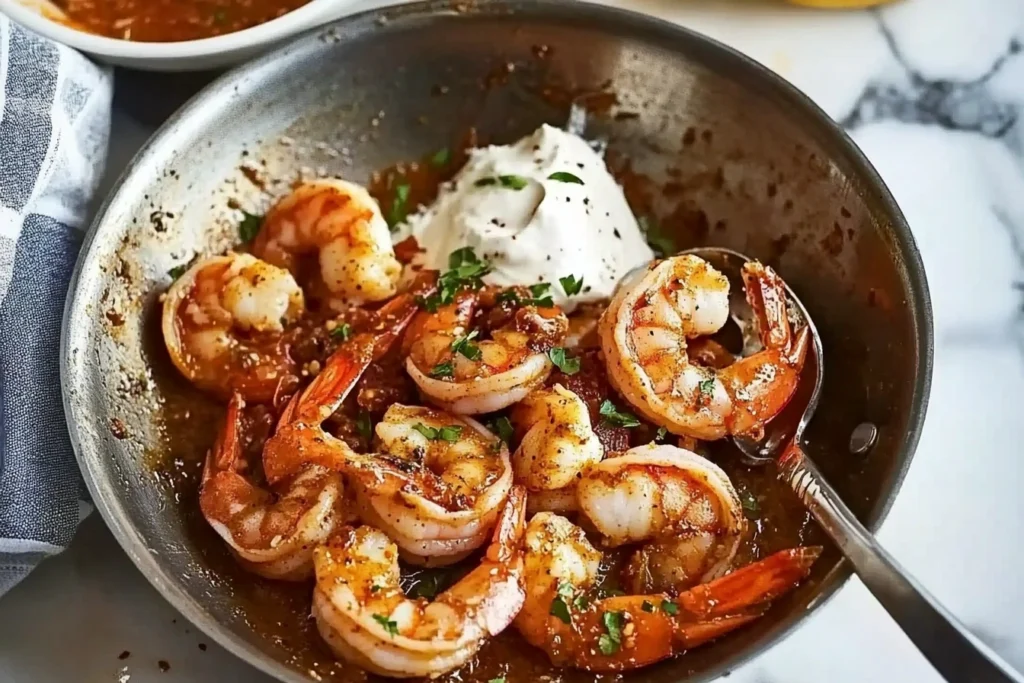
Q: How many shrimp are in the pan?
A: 10